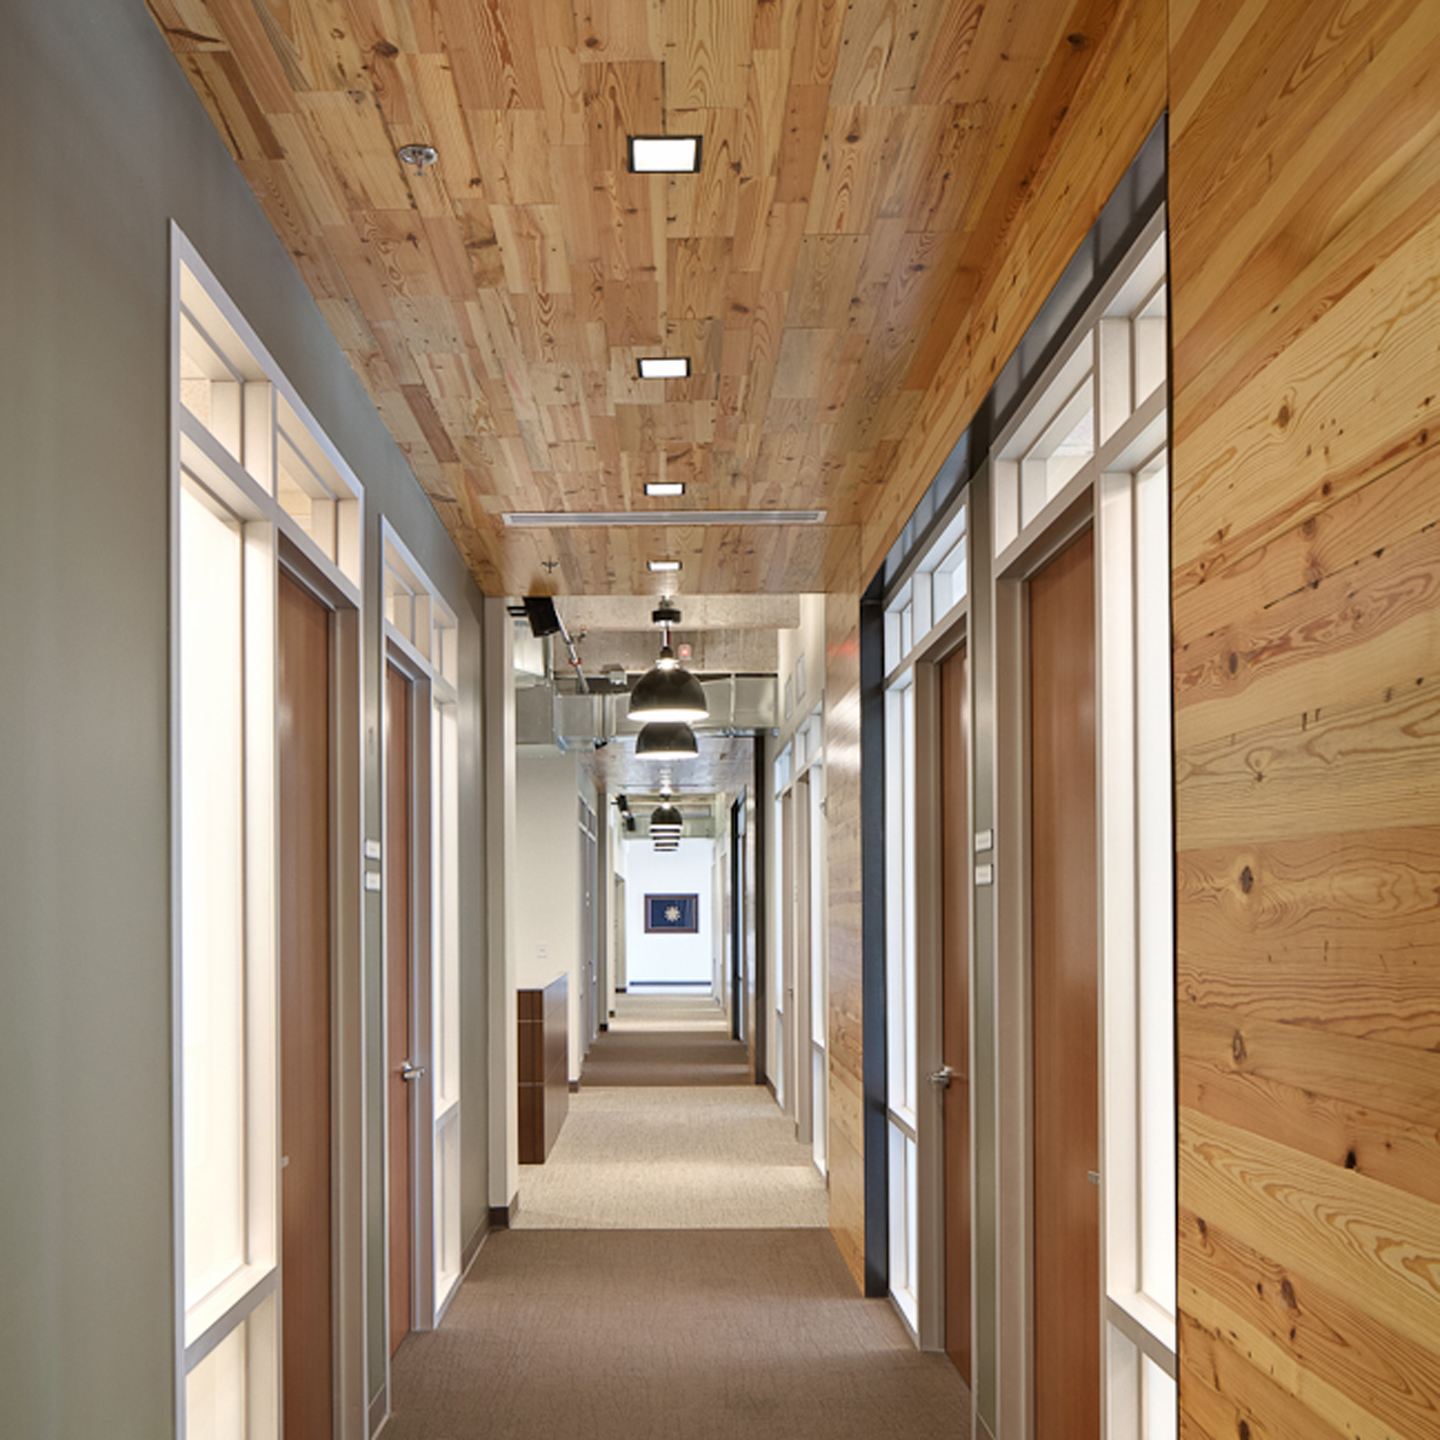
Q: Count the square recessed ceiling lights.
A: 4